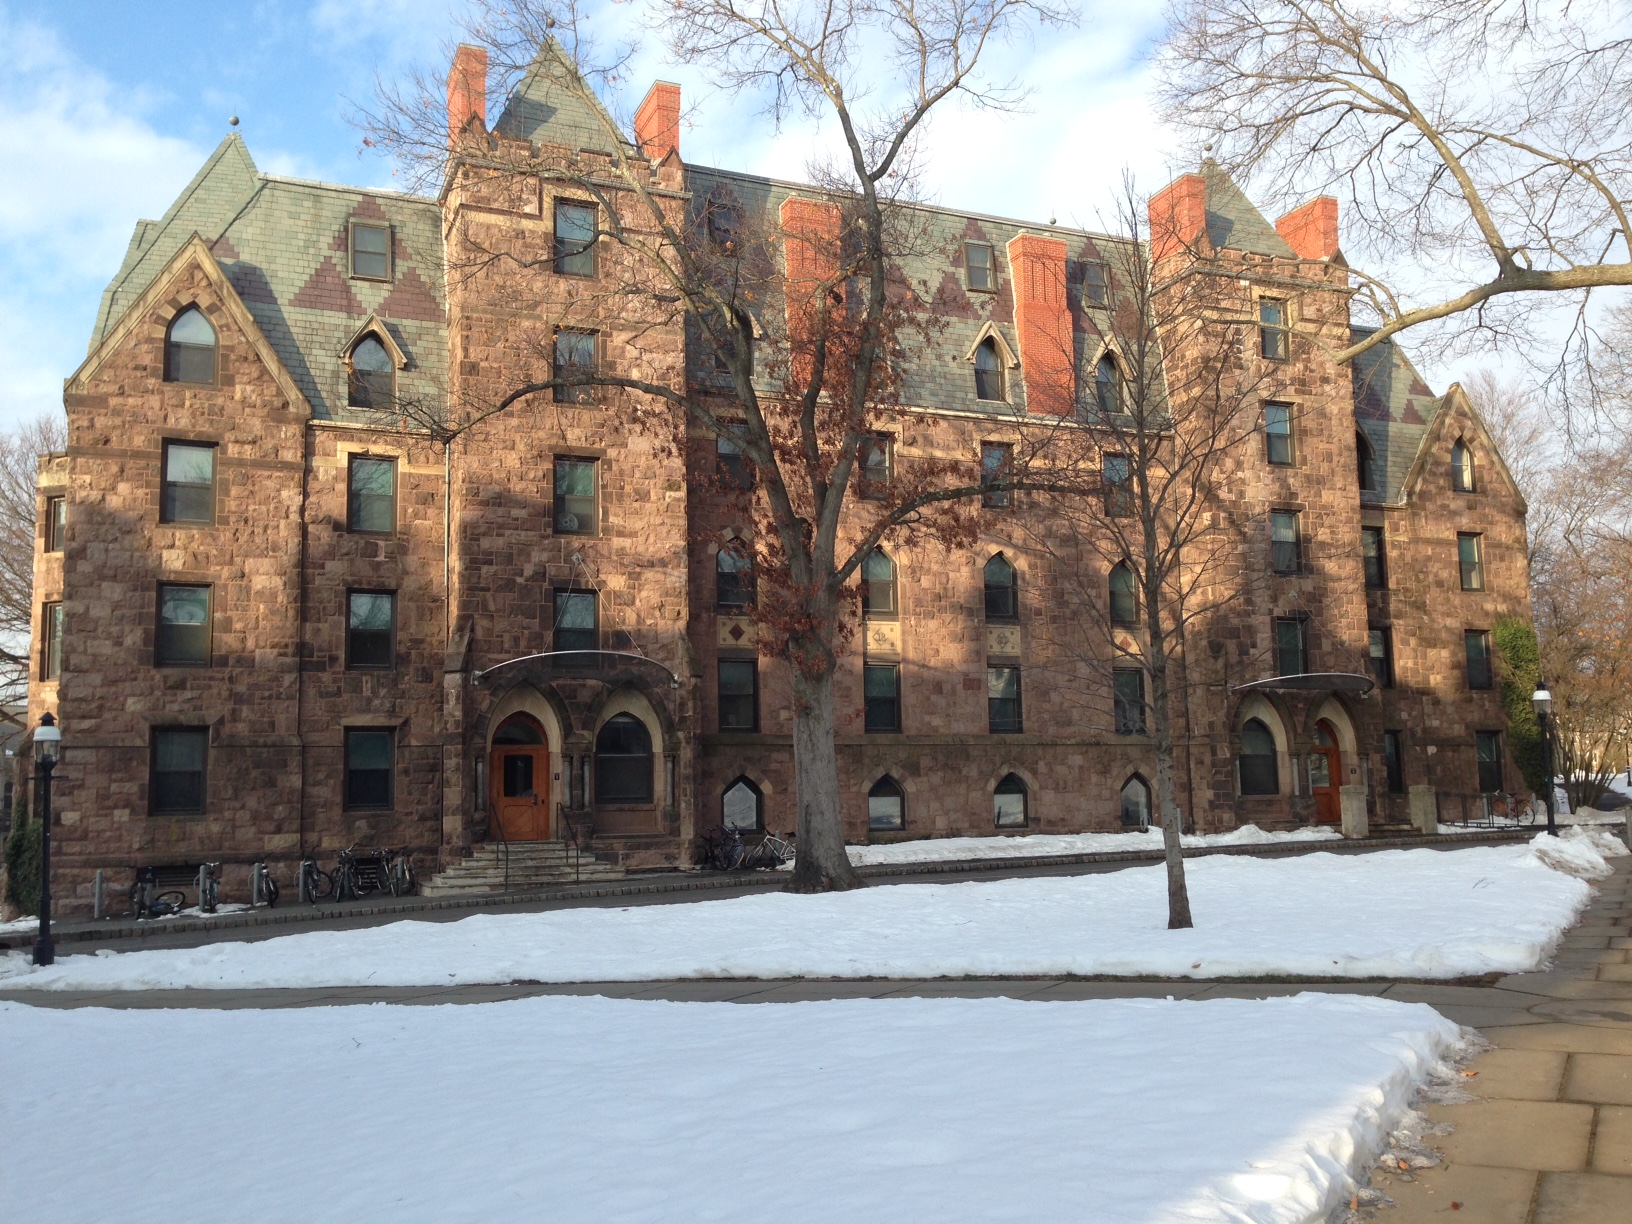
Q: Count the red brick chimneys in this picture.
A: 6